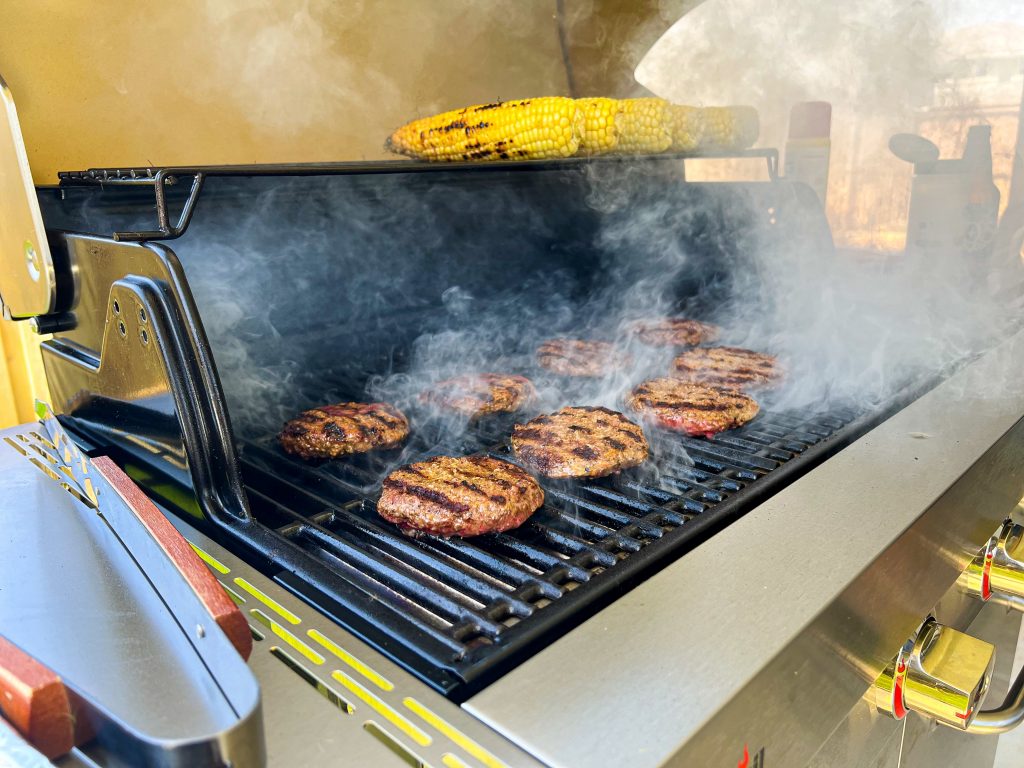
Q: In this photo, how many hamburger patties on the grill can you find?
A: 8